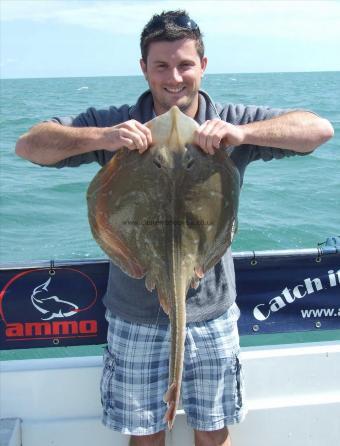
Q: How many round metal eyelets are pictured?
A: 6